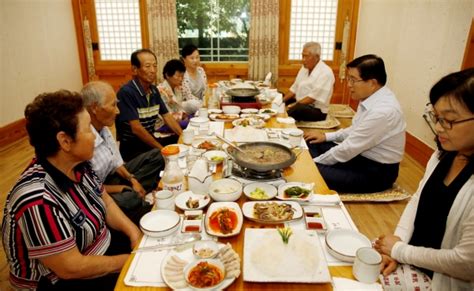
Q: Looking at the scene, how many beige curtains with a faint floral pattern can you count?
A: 2